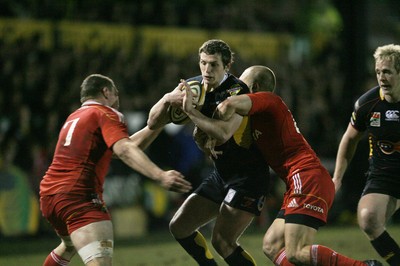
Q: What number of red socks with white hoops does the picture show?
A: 3